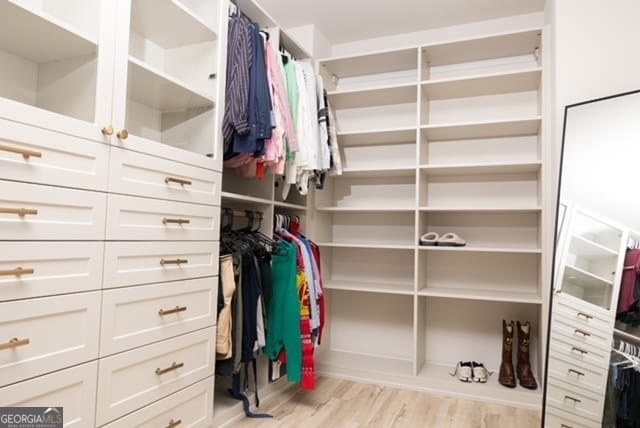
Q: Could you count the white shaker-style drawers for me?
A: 11